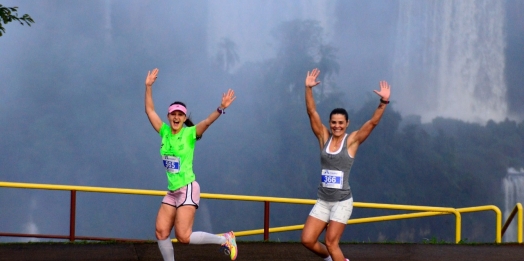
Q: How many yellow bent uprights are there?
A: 3